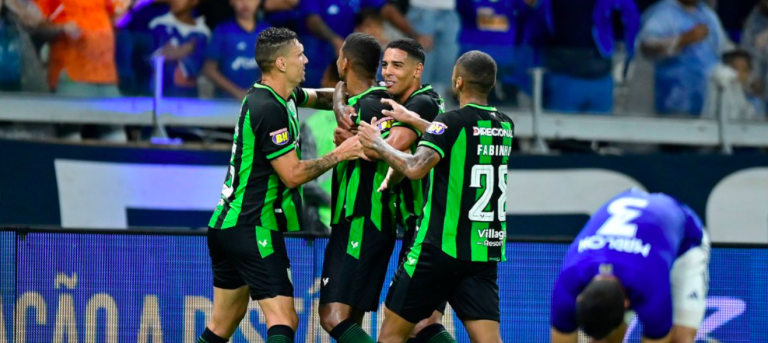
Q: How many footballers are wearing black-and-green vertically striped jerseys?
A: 4